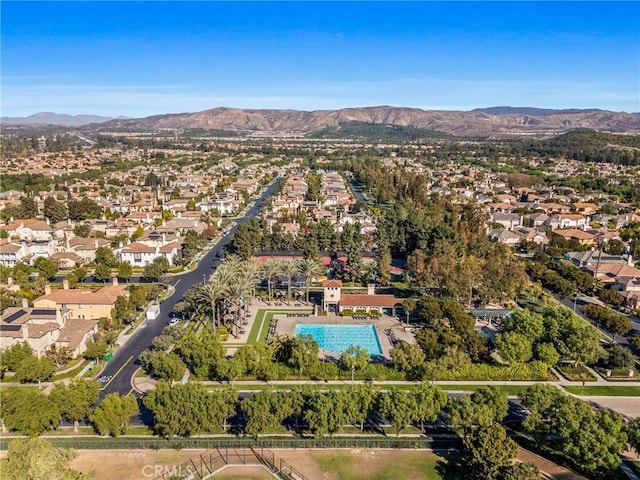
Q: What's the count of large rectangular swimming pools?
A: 1